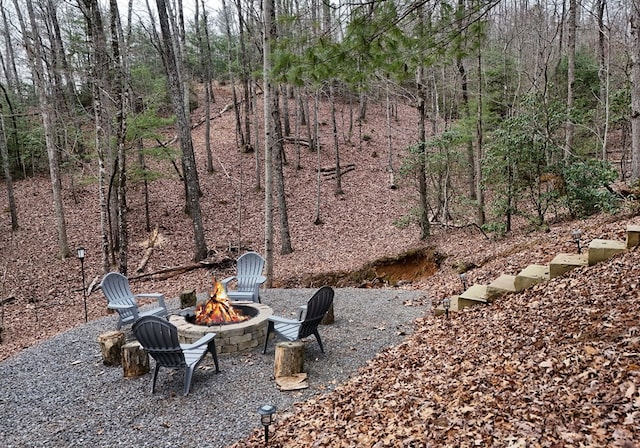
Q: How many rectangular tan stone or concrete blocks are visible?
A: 7